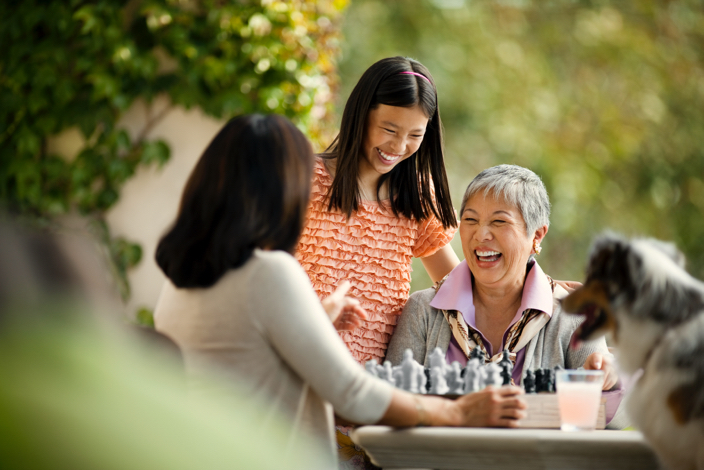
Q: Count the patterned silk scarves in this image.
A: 1